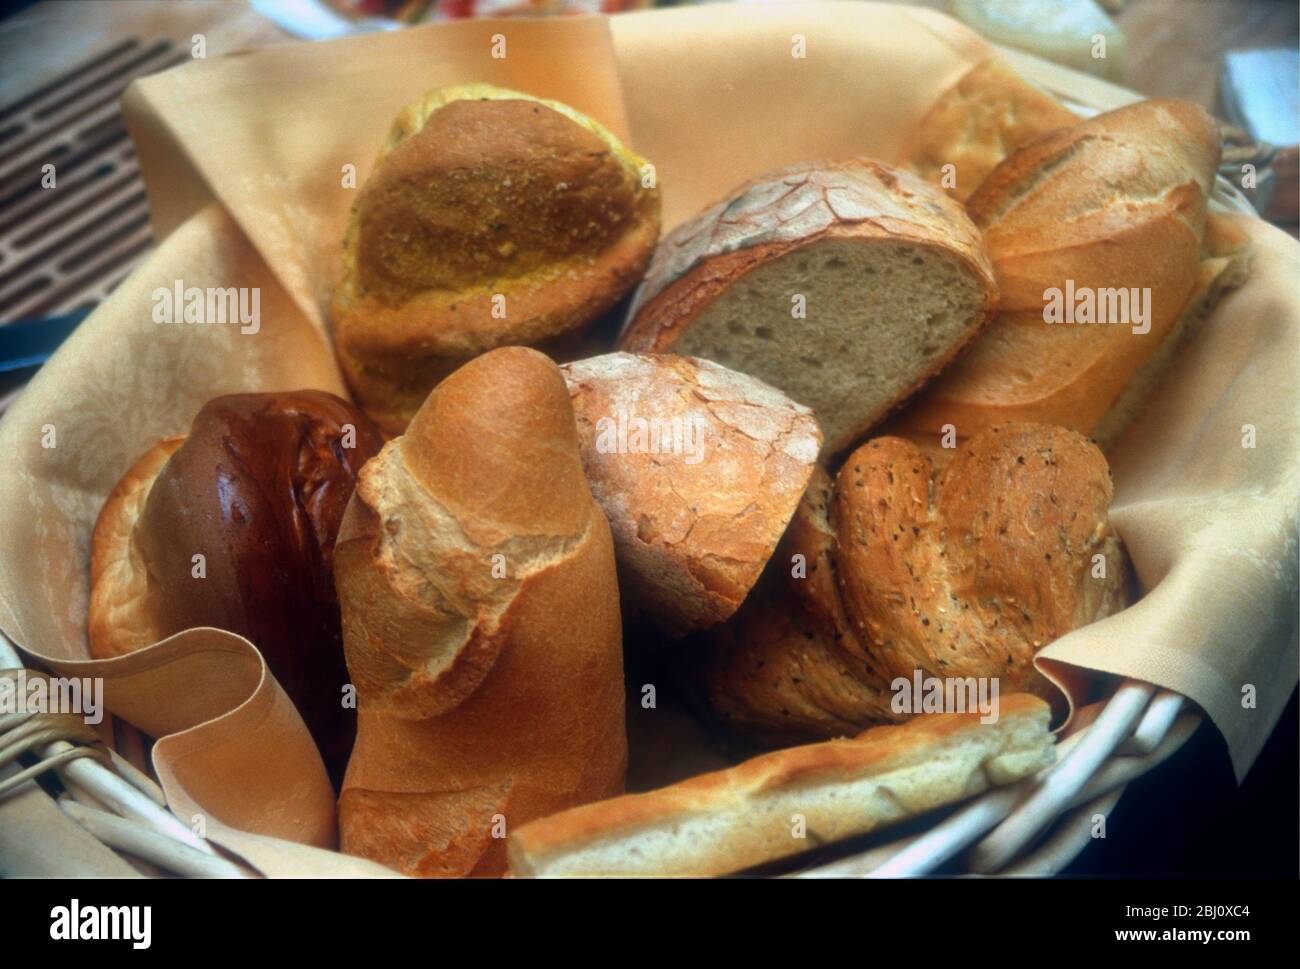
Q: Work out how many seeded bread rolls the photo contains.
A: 1